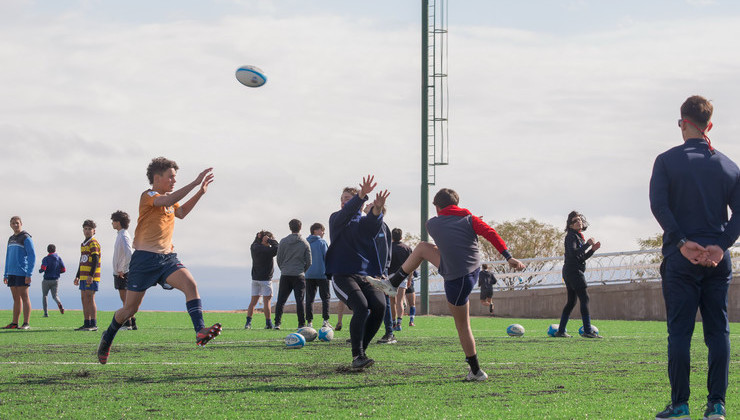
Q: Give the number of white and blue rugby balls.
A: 7